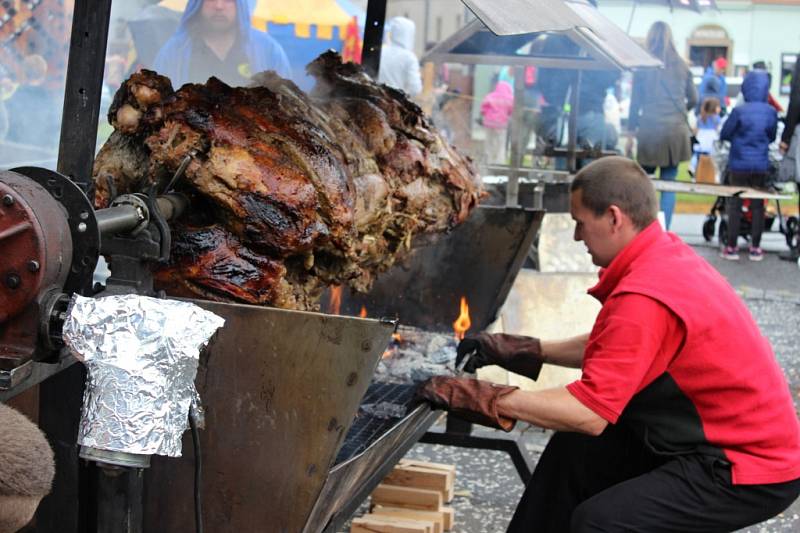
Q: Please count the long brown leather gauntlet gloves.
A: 2